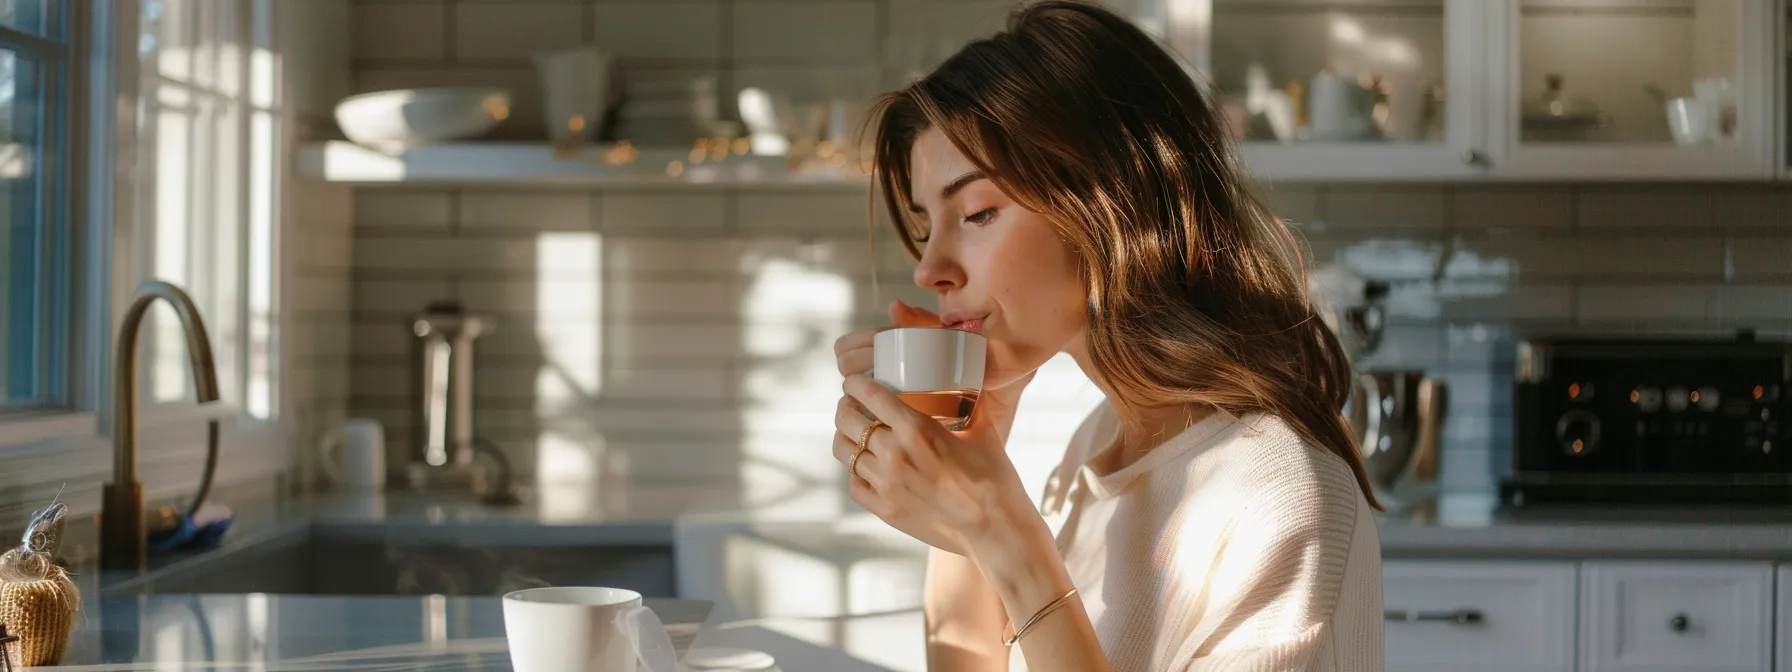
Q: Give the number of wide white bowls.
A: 1